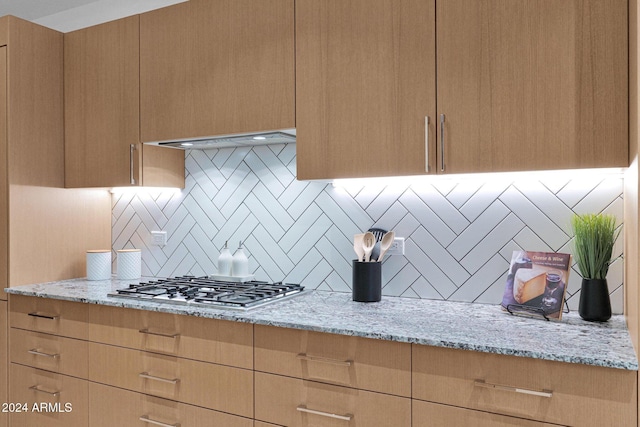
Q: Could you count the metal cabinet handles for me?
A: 12